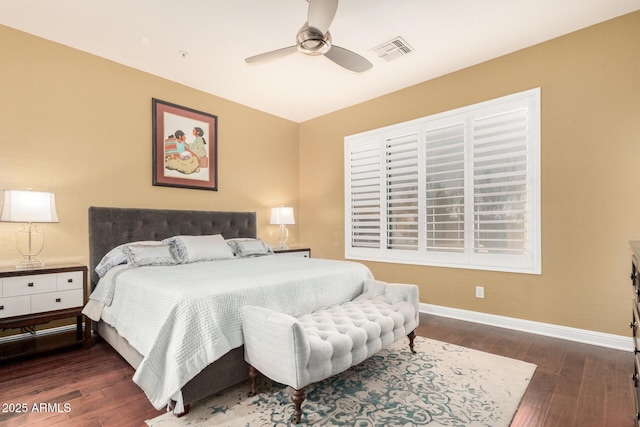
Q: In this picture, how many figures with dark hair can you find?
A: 2